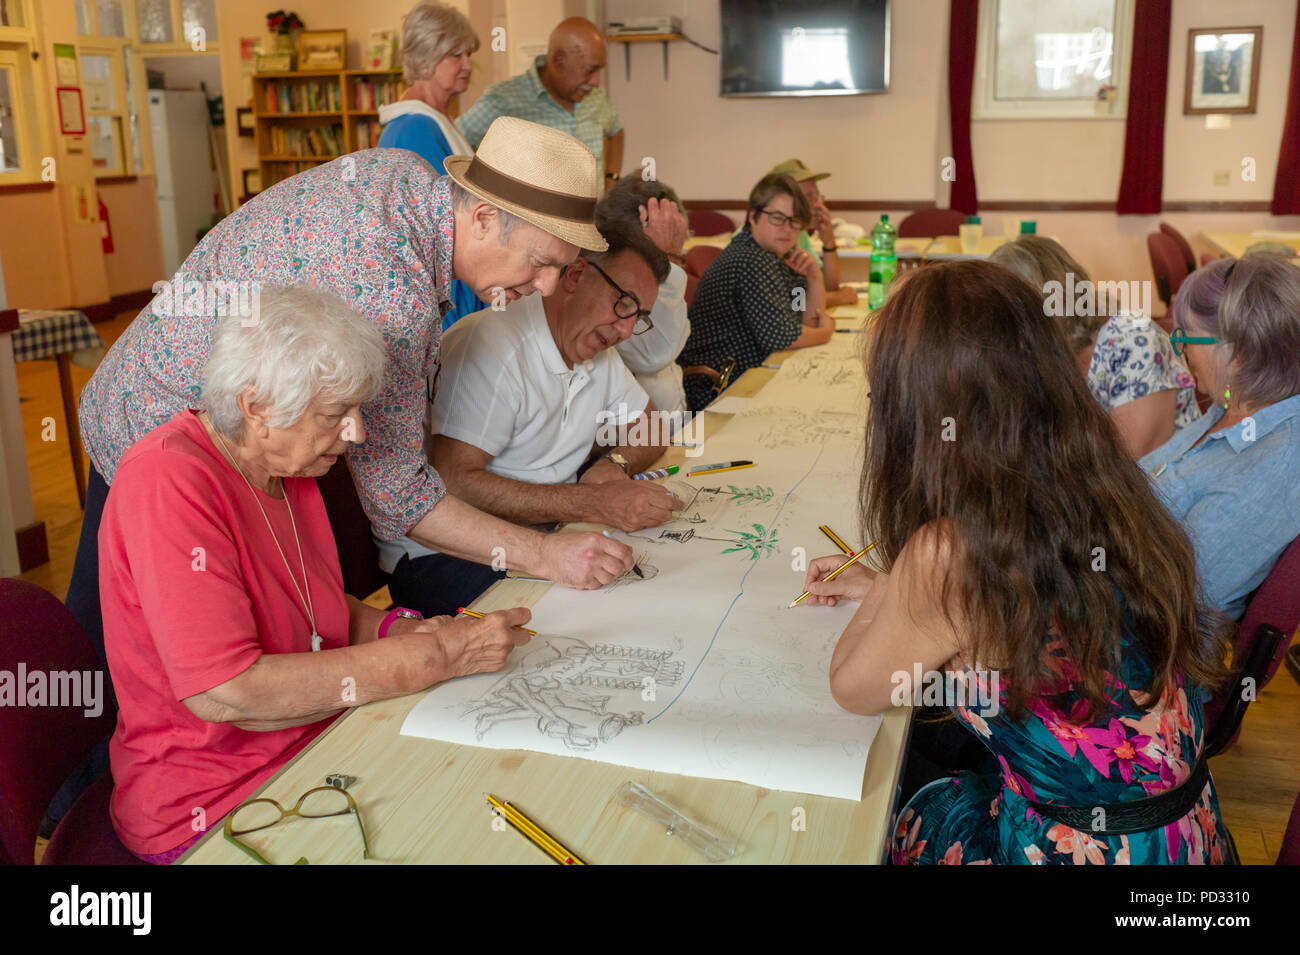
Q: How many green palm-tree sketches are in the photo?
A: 2